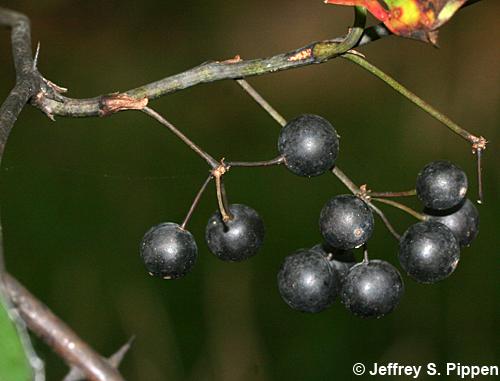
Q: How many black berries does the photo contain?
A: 10